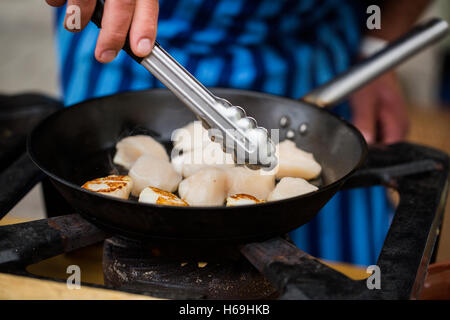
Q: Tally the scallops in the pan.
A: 11